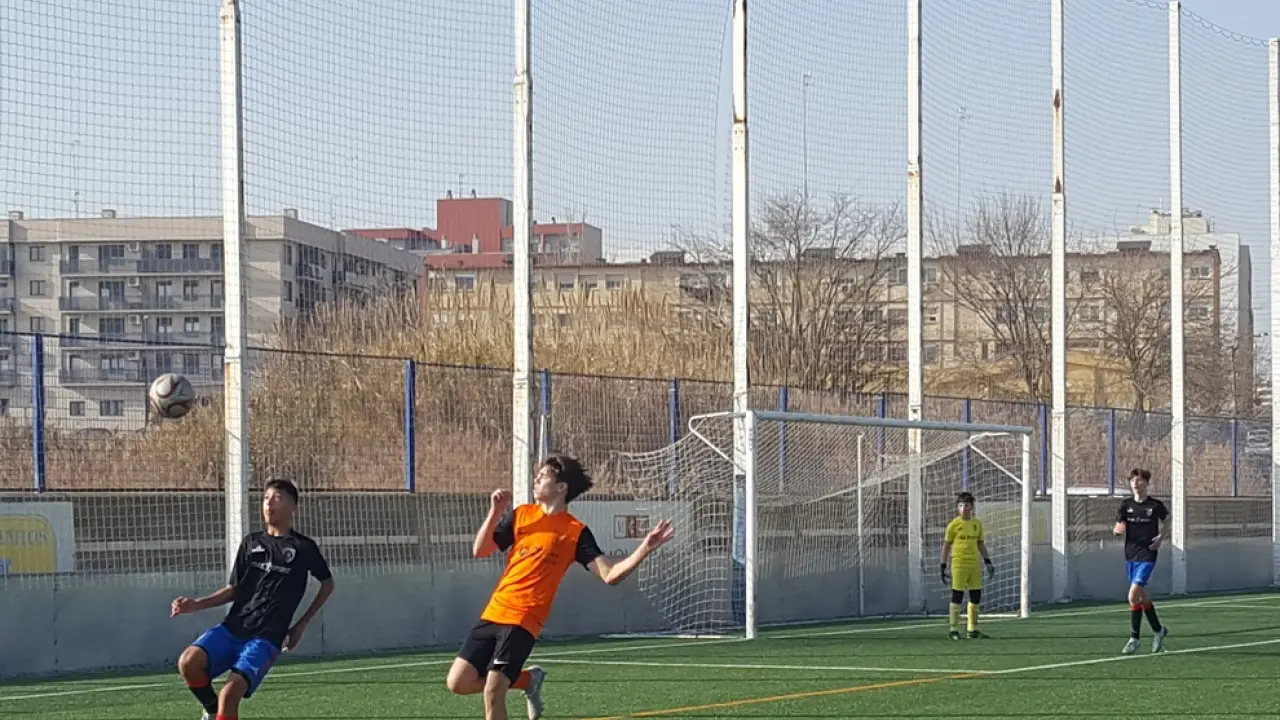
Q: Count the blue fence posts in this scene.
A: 10